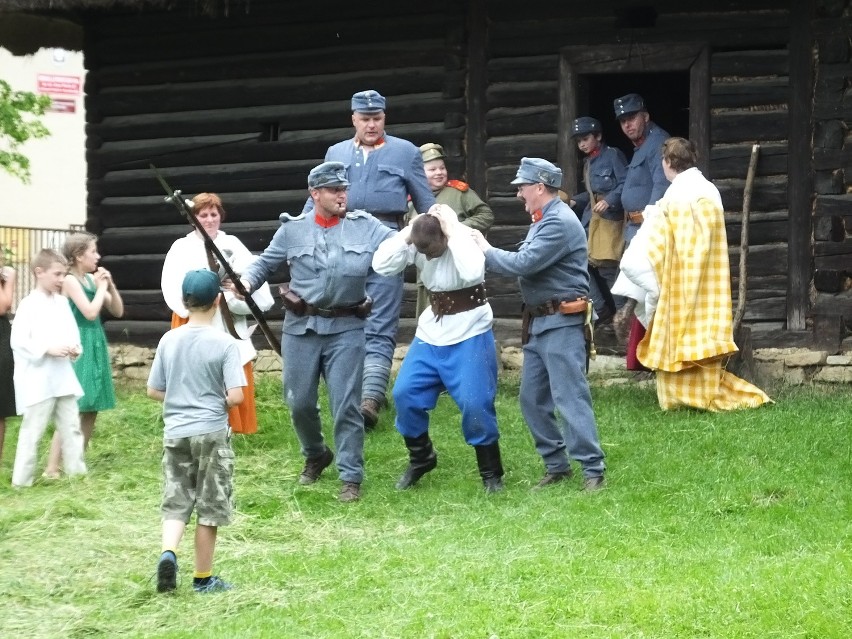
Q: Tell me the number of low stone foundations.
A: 1